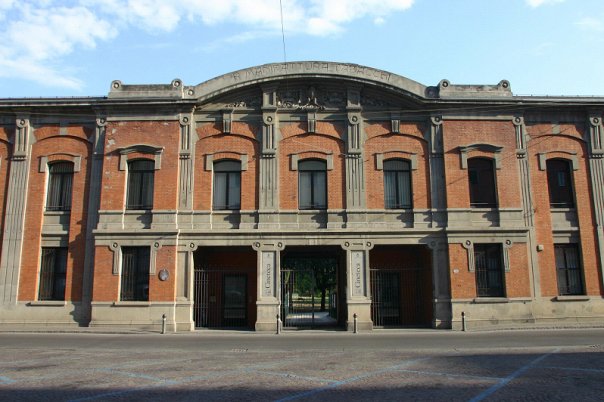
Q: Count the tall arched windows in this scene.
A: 7